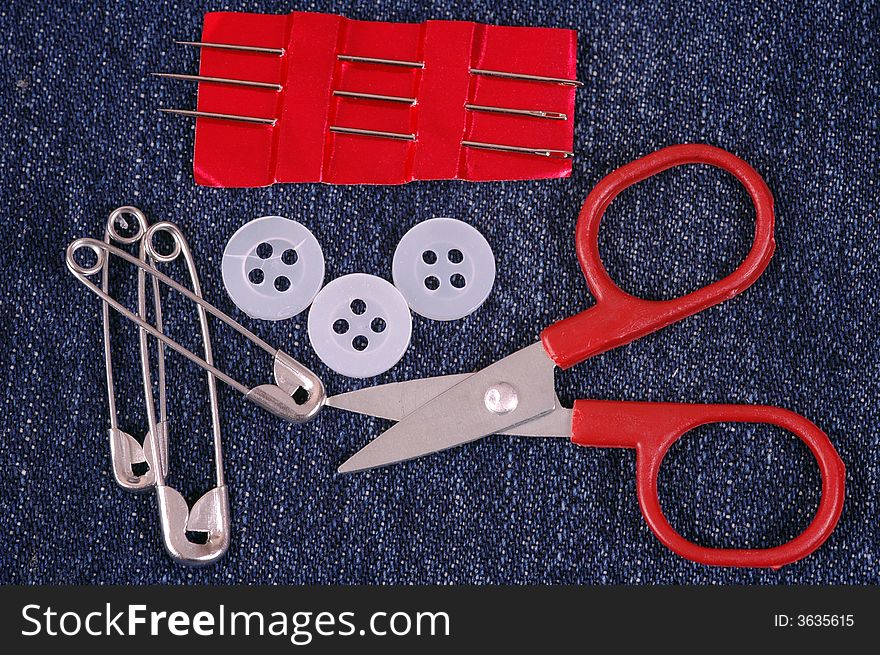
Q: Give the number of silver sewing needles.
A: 3